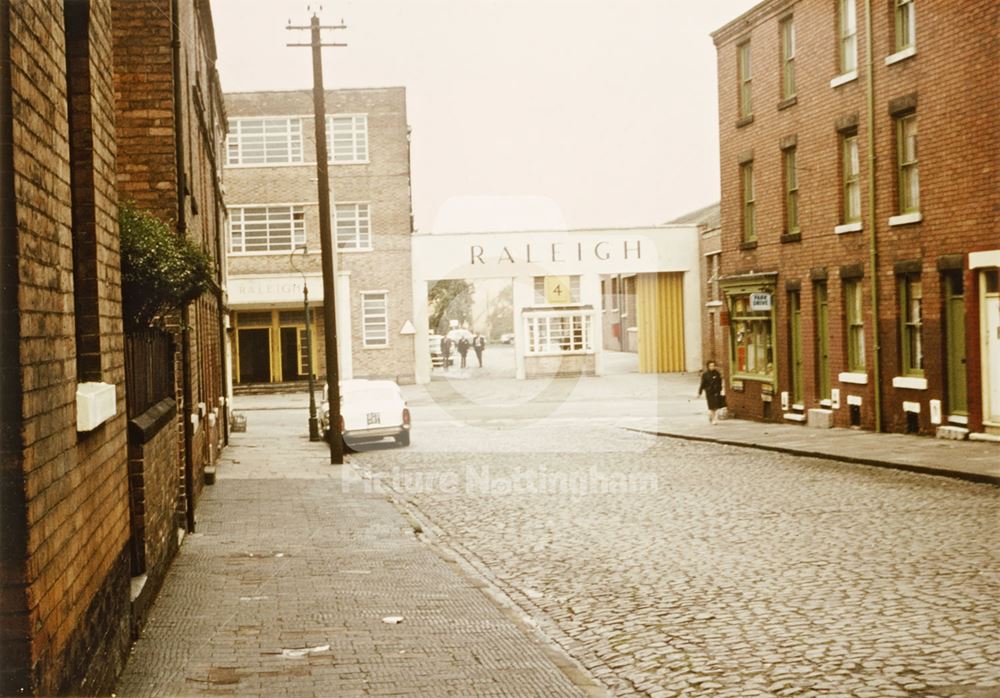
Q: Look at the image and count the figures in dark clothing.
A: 4